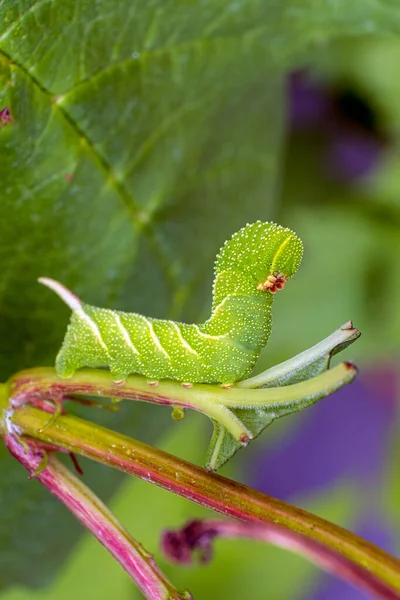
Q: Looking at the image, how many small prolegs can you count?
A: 4